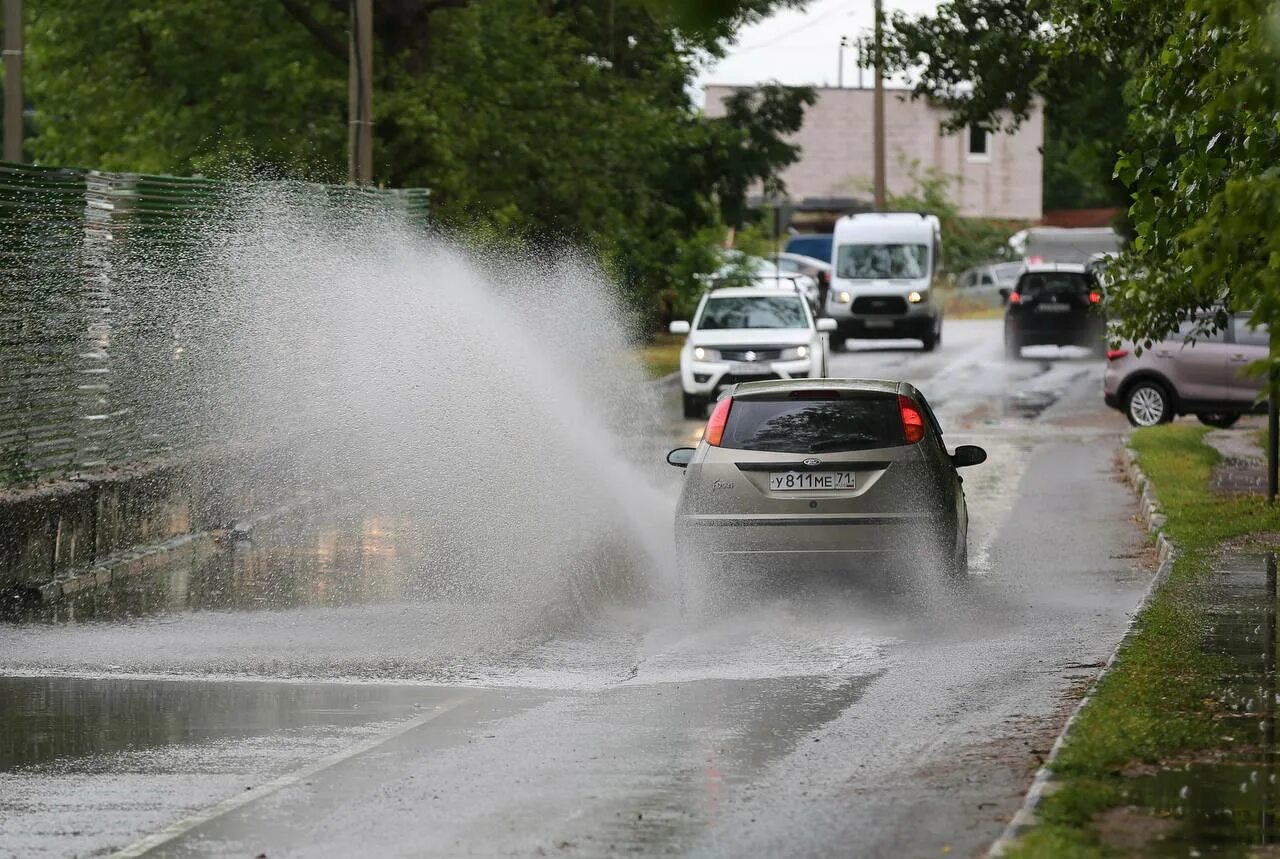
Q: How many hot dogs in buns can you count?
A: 0